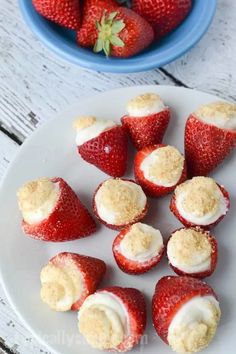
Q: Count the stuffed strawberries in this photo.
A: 12